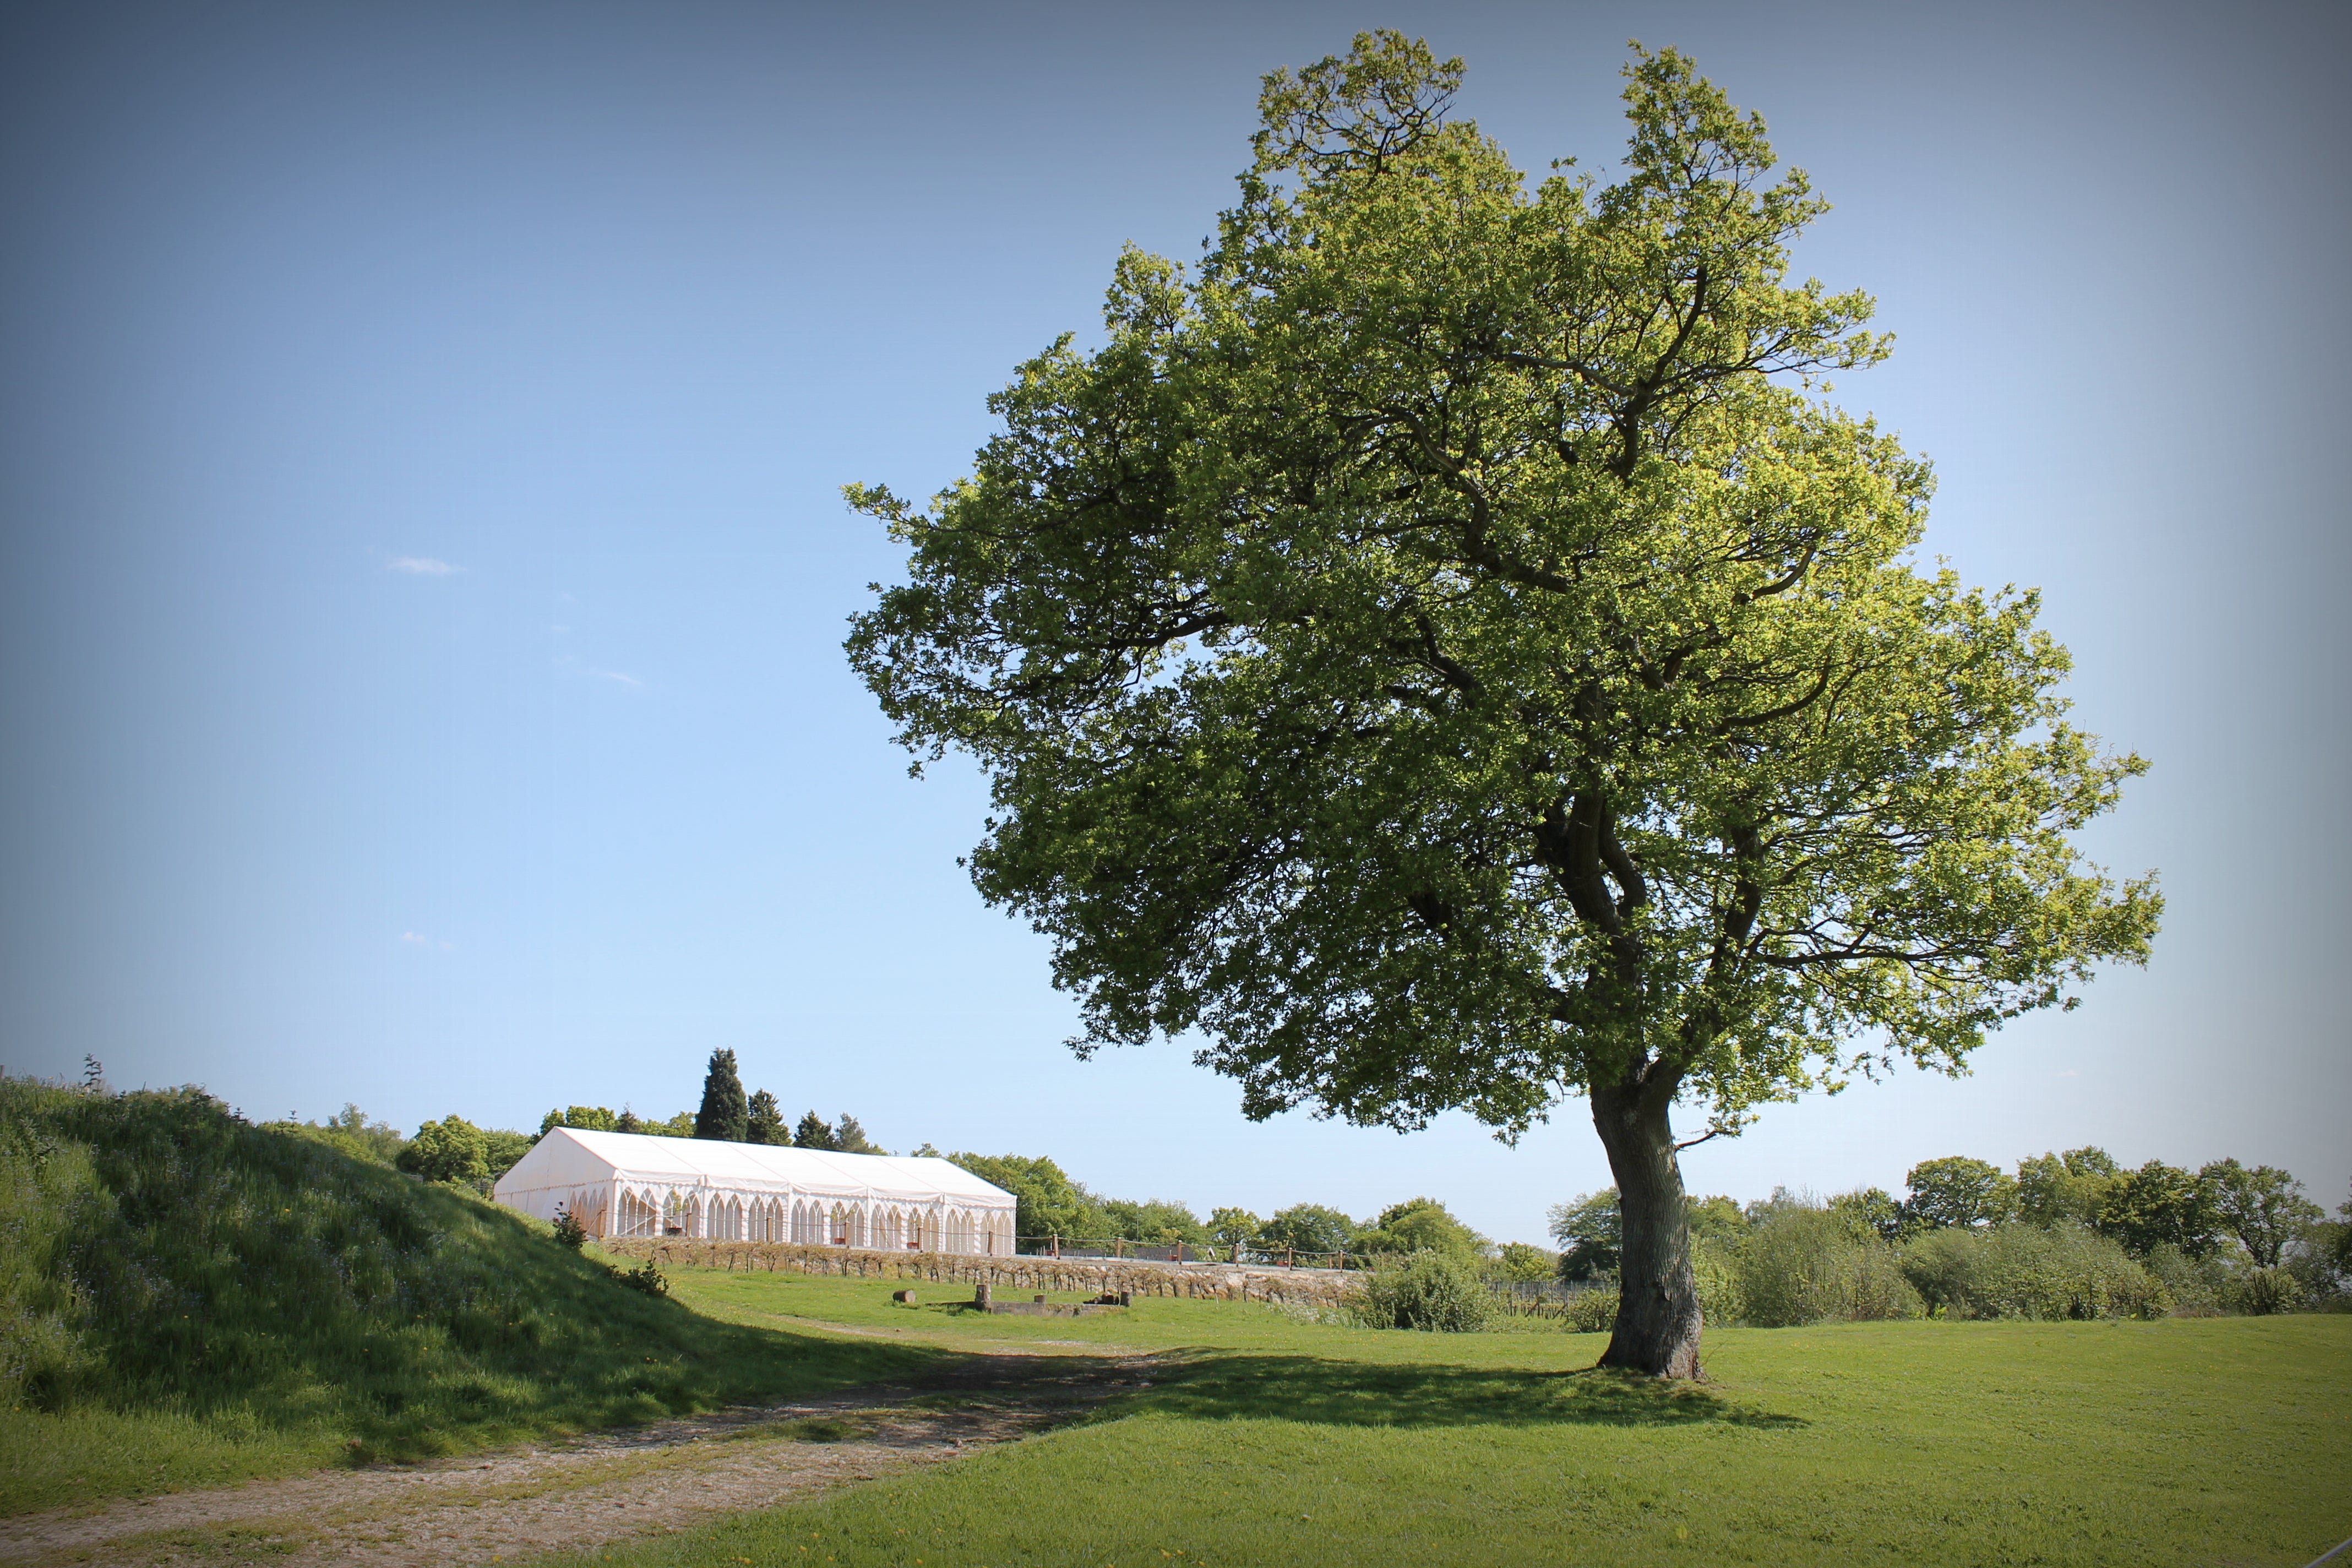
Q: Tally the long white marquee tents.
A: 1